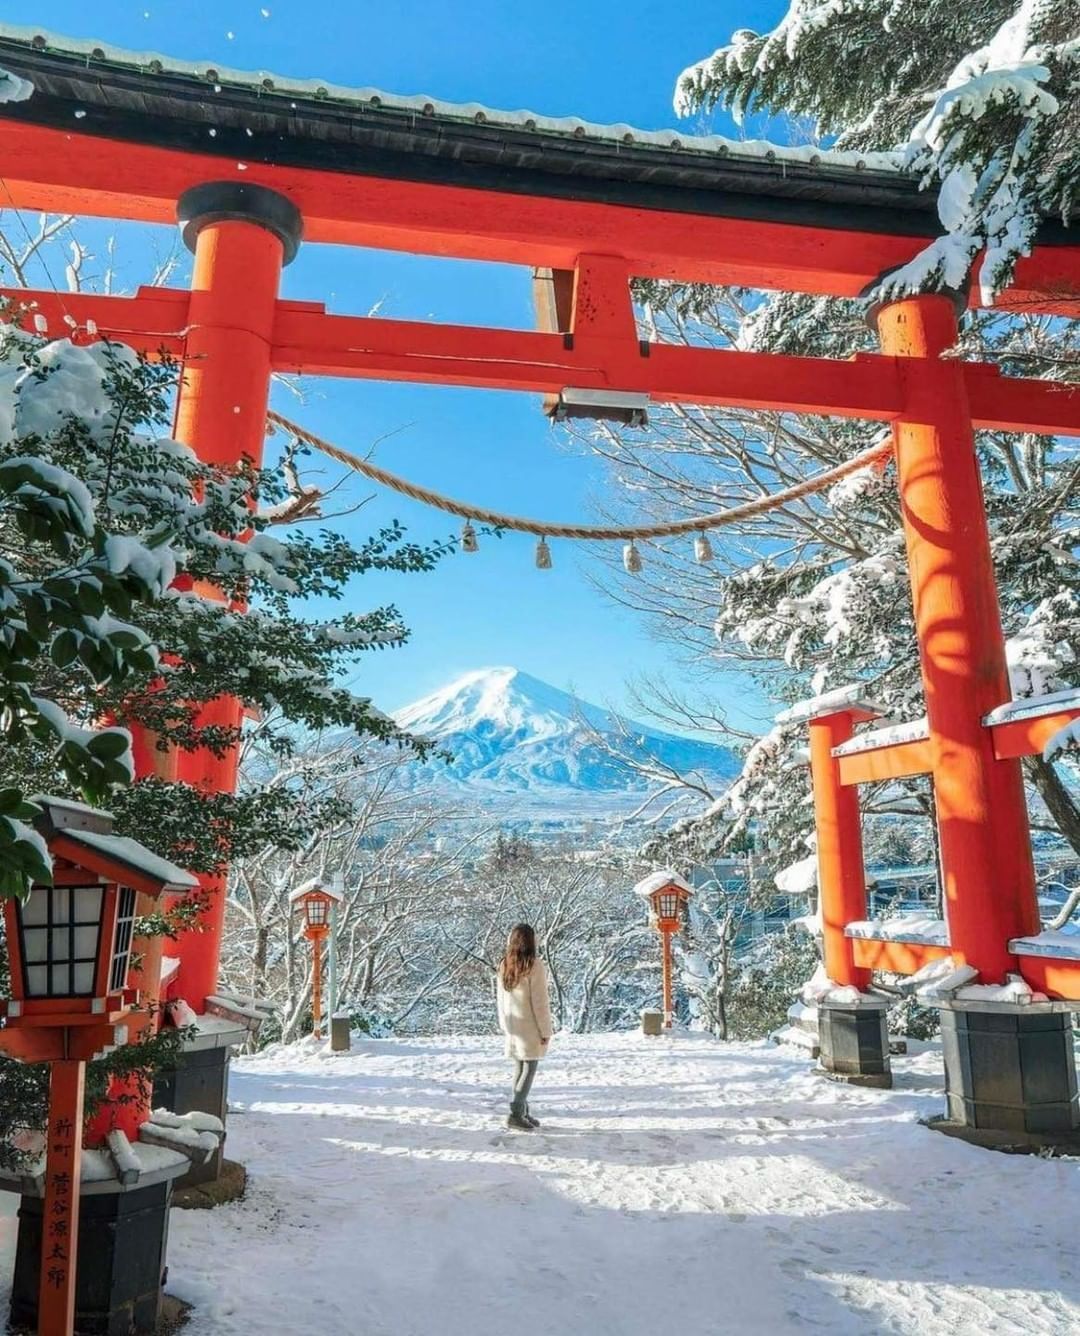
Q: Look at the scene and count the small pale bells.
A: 4